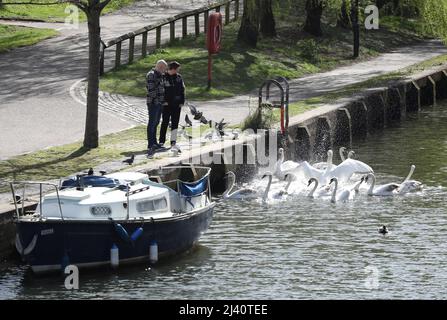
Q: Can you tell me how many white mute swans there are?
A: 12